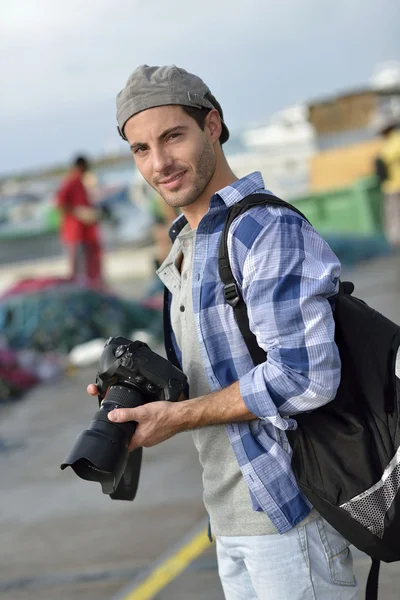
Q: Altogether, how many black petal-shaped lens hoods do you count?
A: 1